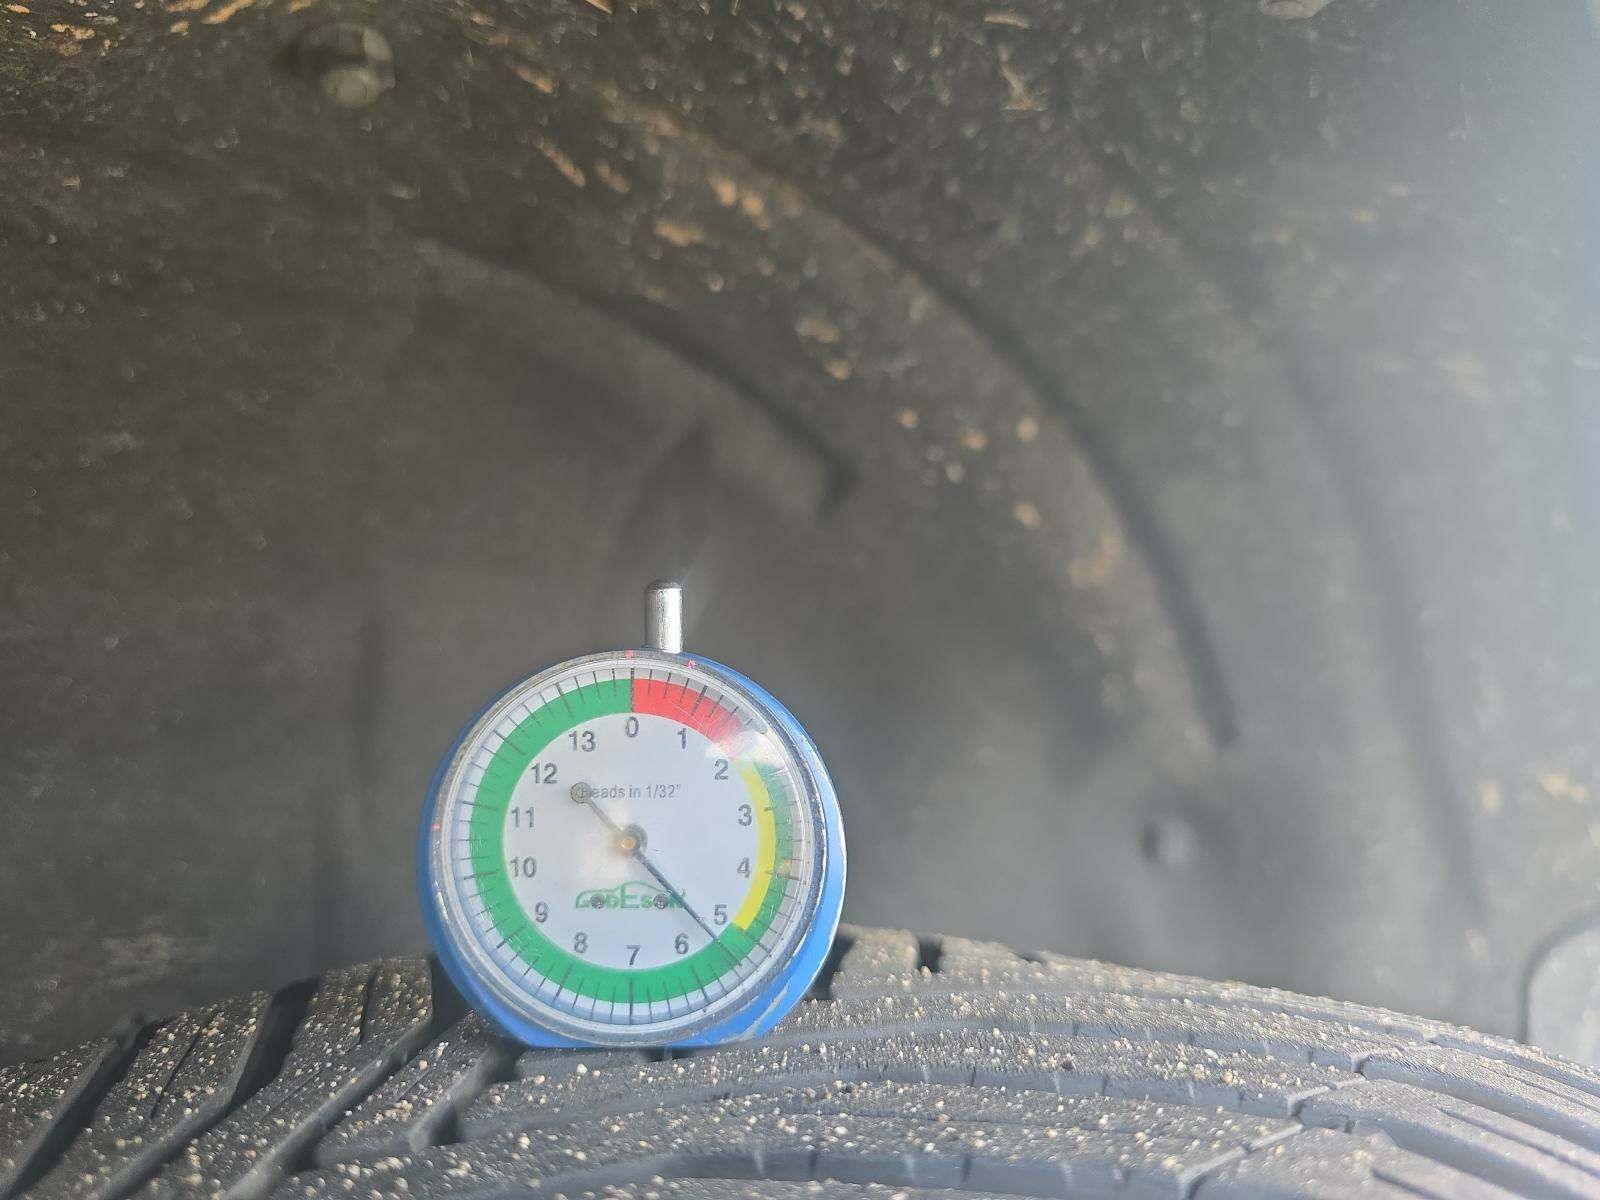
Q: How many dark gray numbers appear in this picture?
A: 14